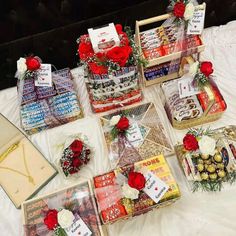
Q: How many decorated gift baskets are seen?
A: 8